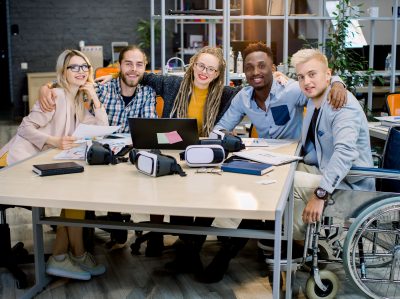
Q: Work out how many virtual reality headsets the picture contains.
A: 4